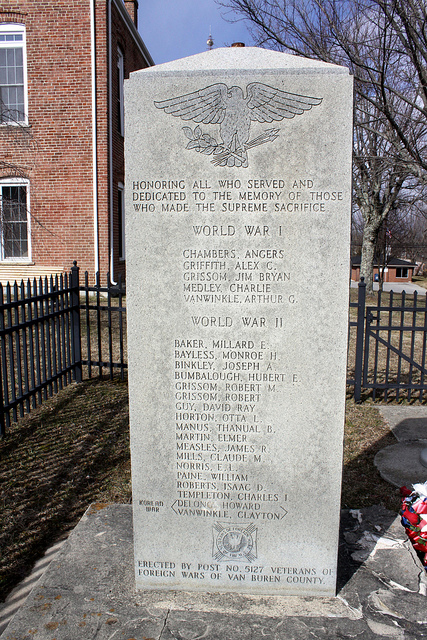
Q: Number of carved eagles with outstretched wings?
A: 1